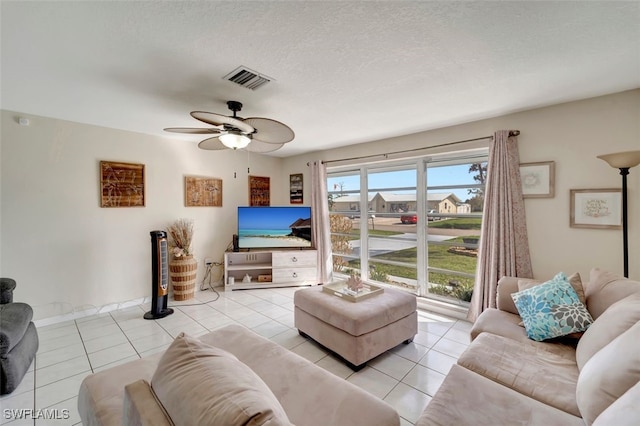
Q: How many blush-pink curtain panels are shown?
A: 2